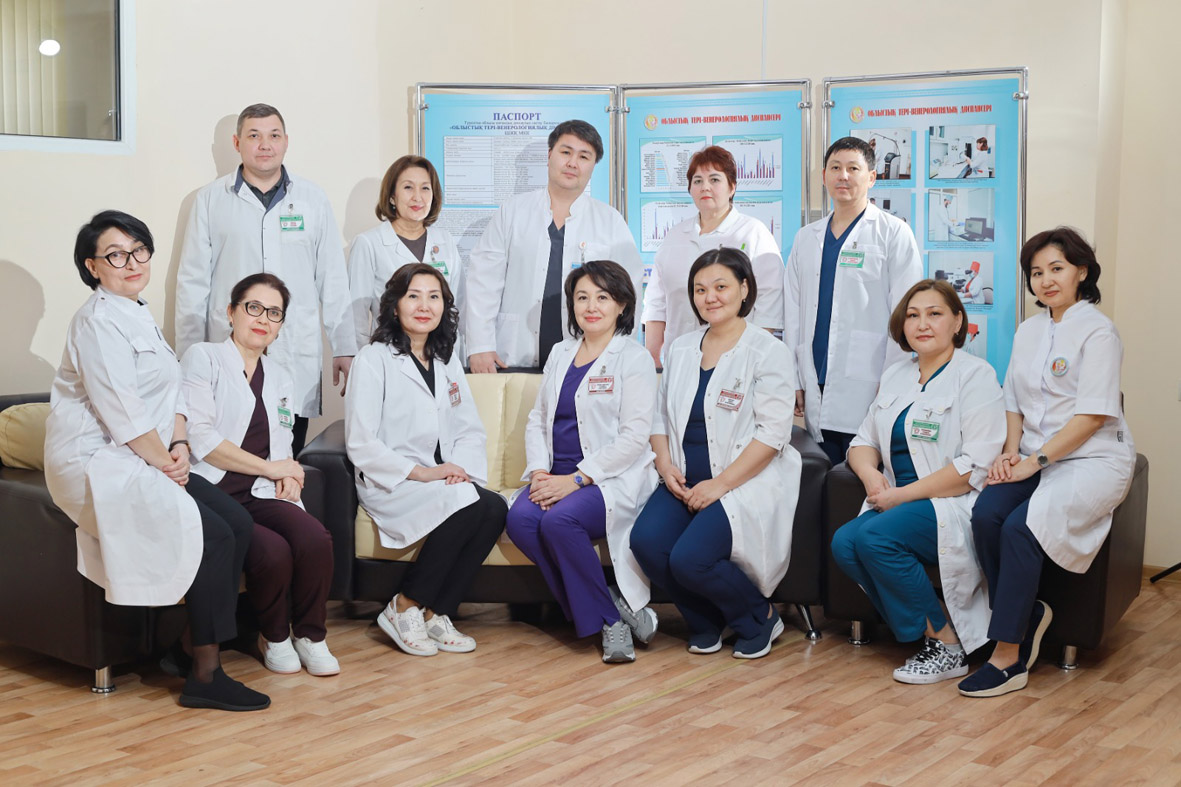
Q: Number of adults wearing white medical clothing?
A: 12